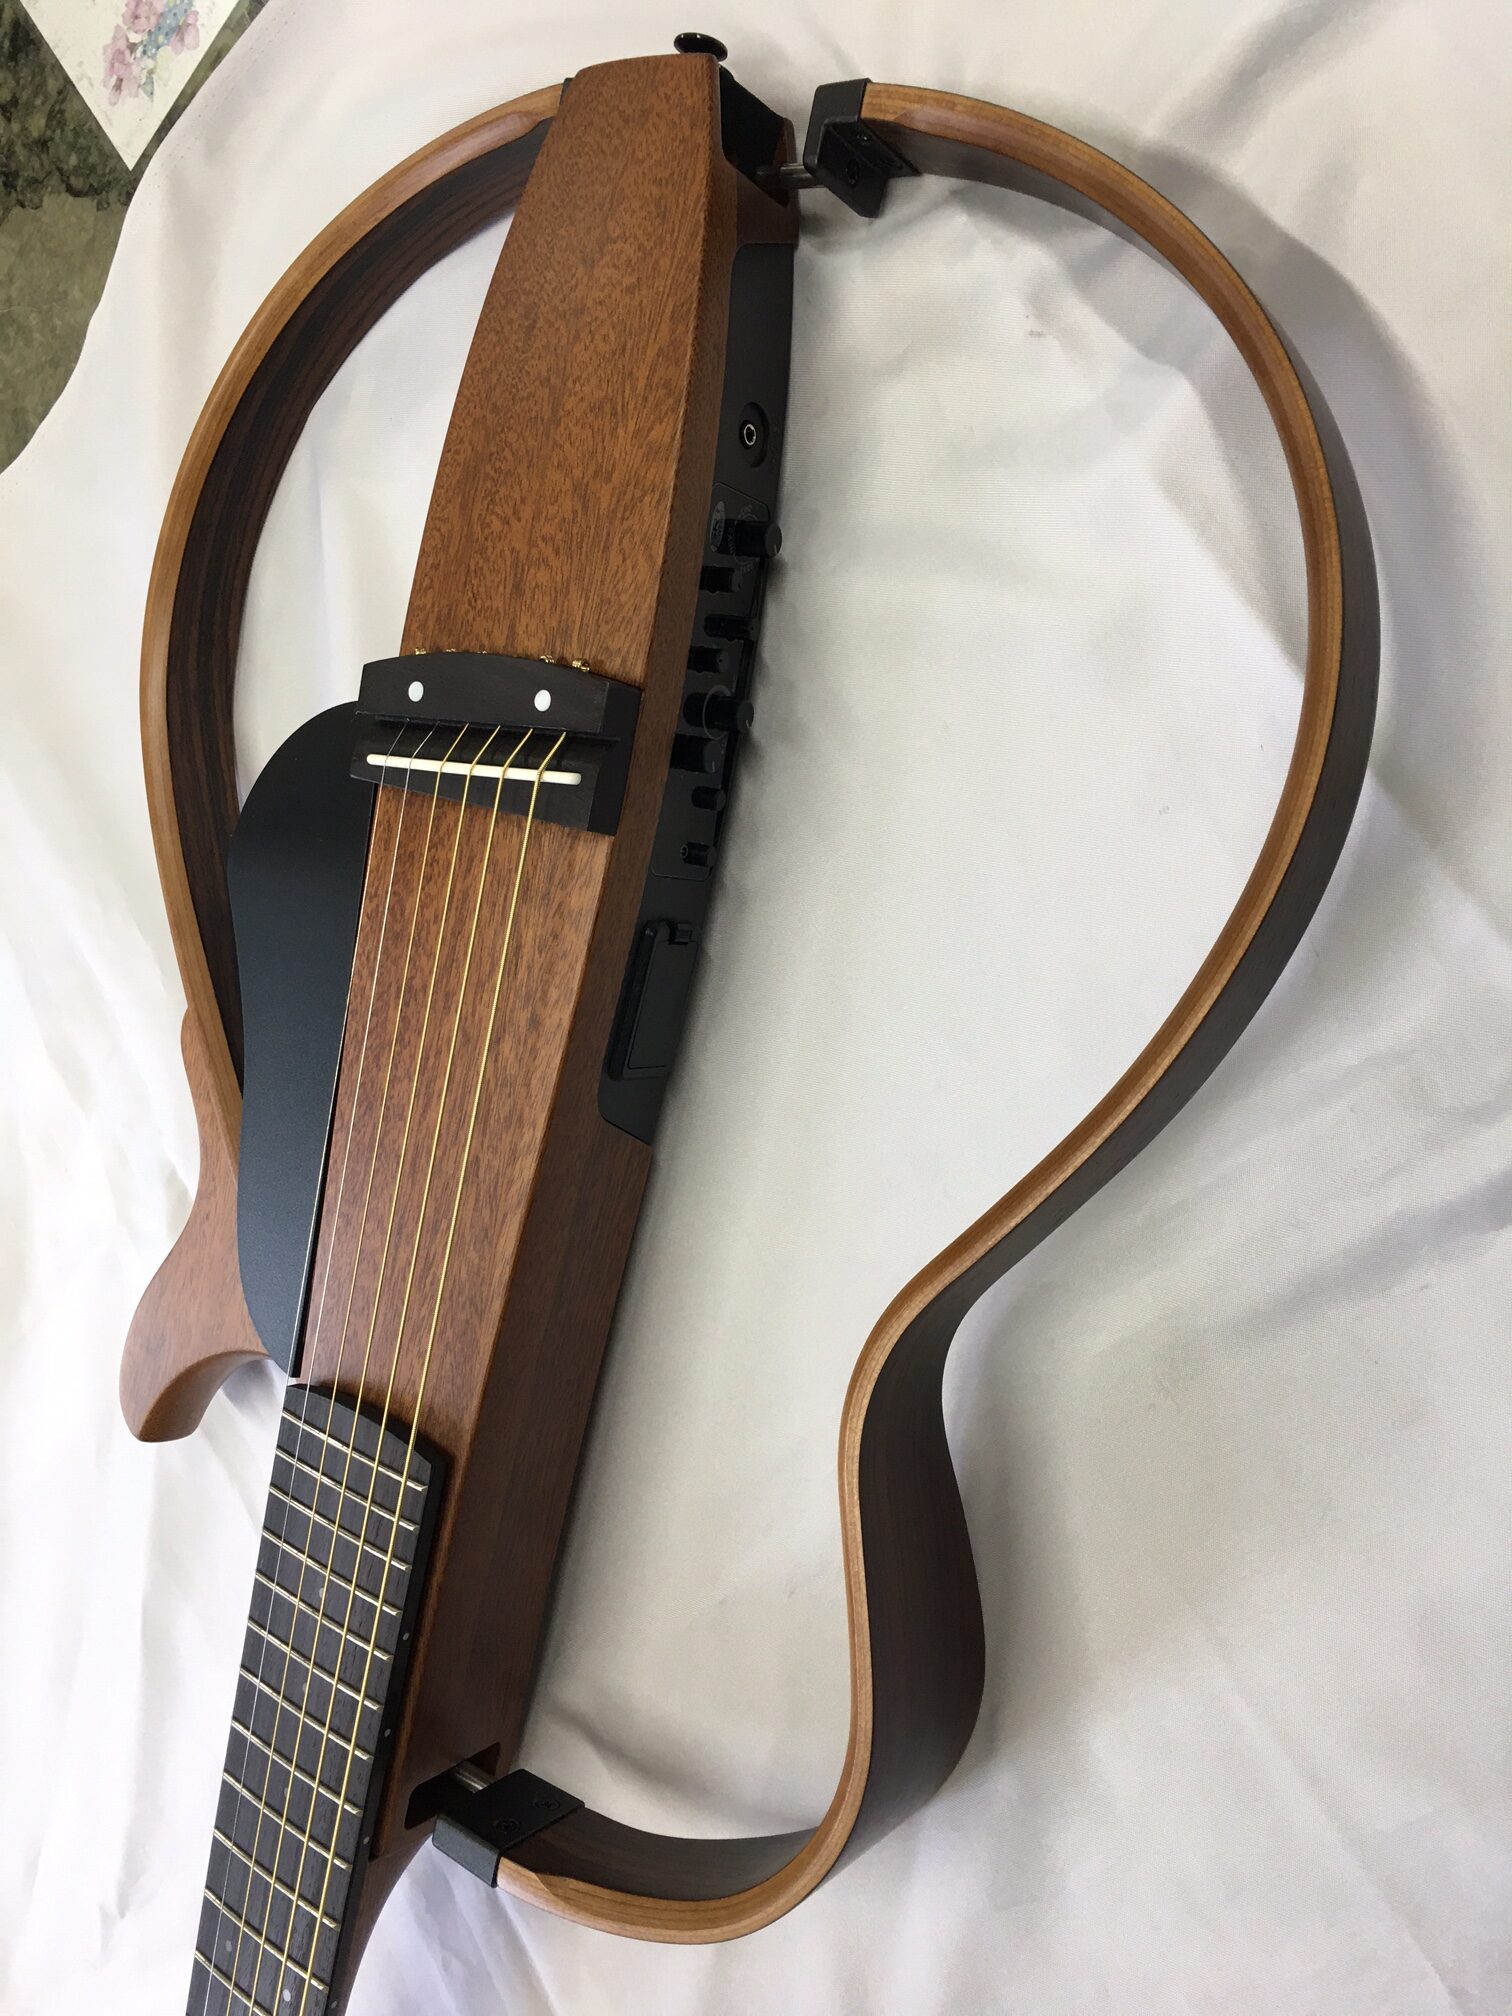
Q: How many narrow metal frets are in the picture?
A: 12